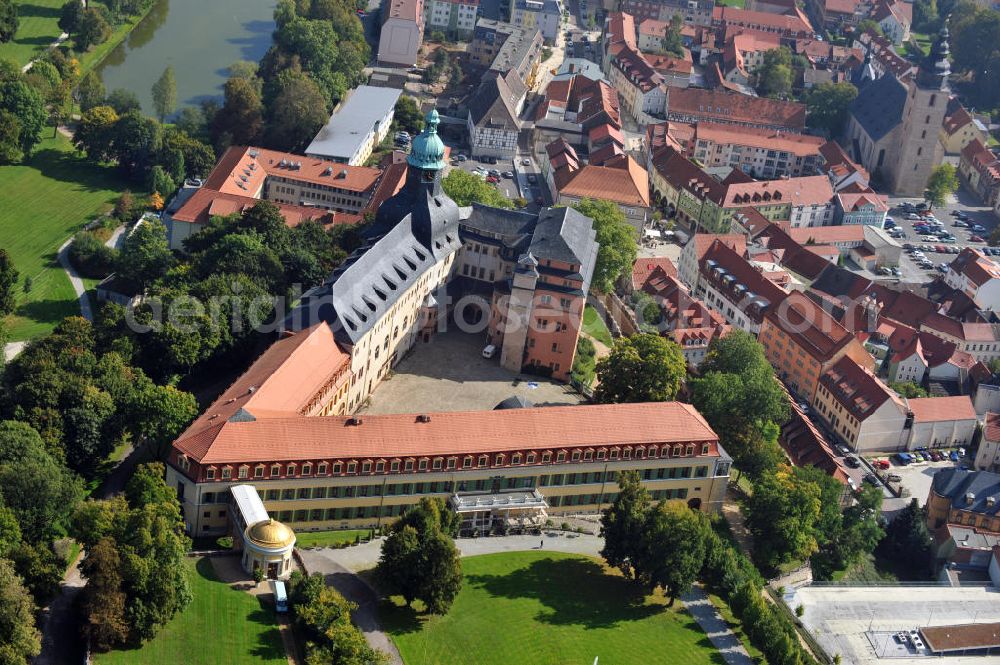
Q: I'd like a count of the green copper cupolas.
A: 1